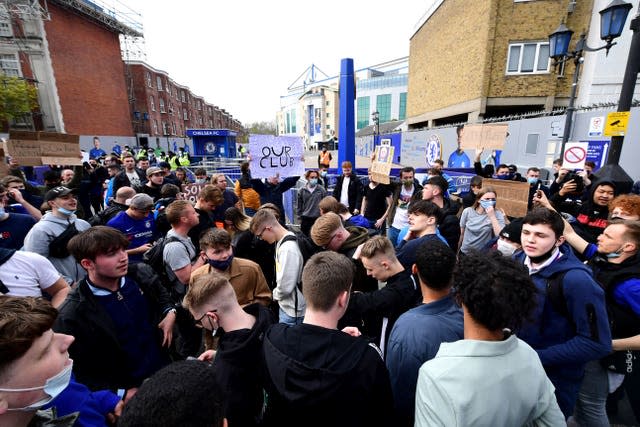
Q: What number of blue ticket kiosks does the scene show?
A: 1